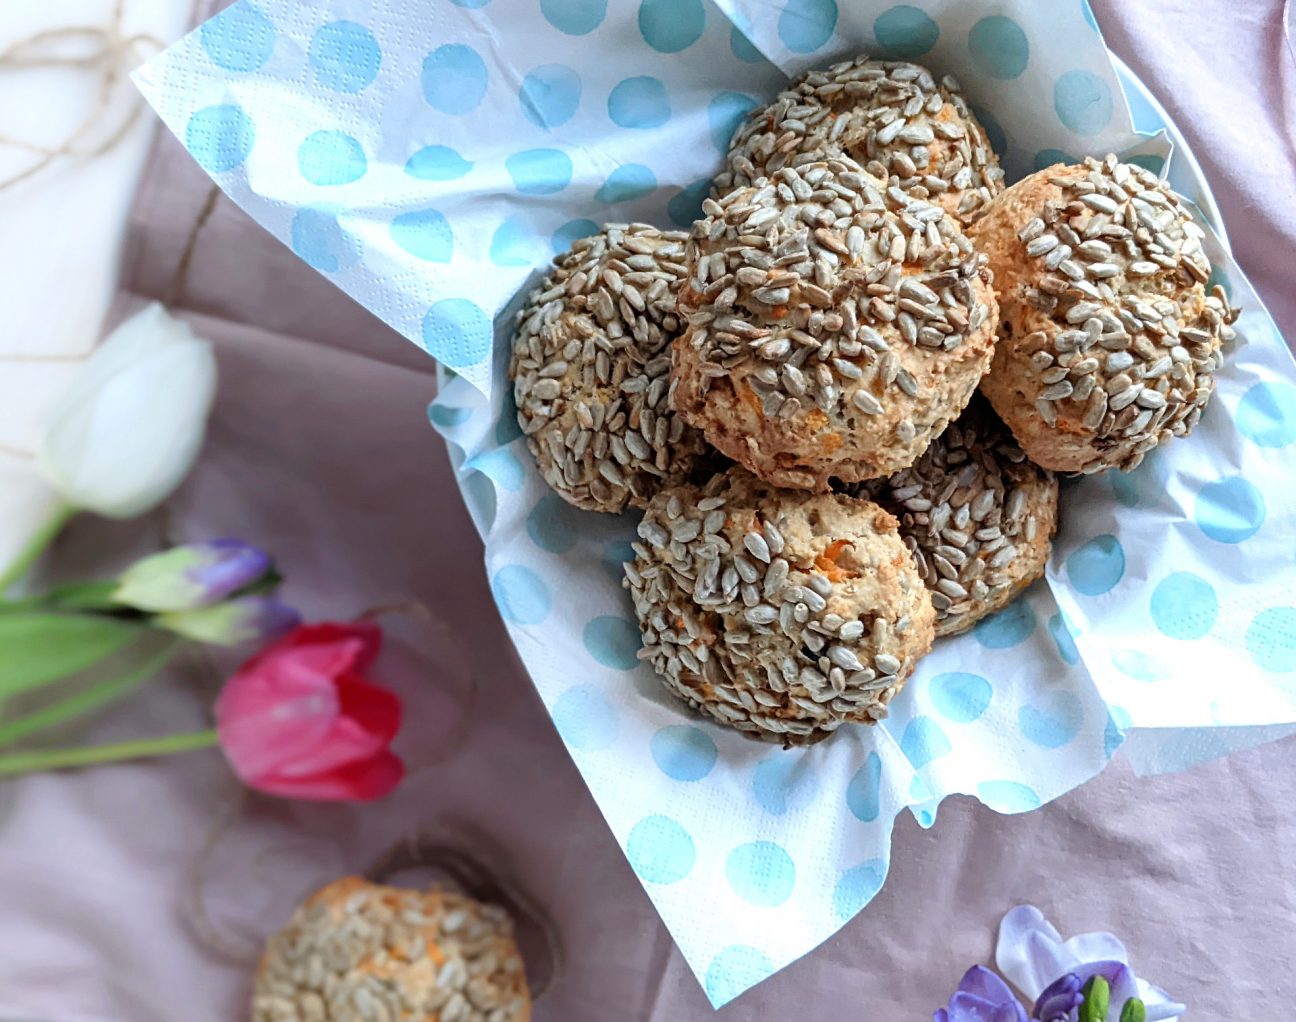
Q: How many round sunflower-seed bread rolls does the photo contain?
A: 7